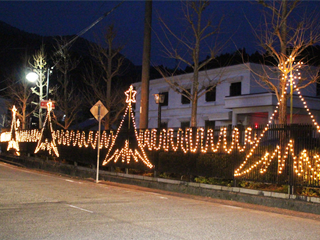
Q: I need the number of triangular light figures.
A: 4